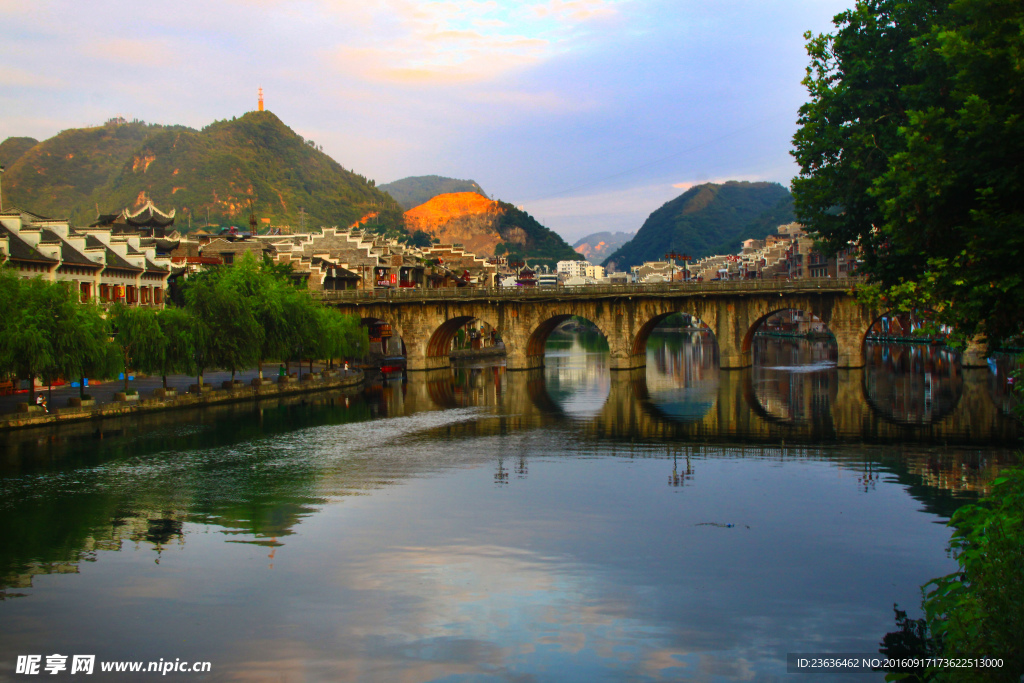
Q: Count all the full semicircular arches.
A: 4